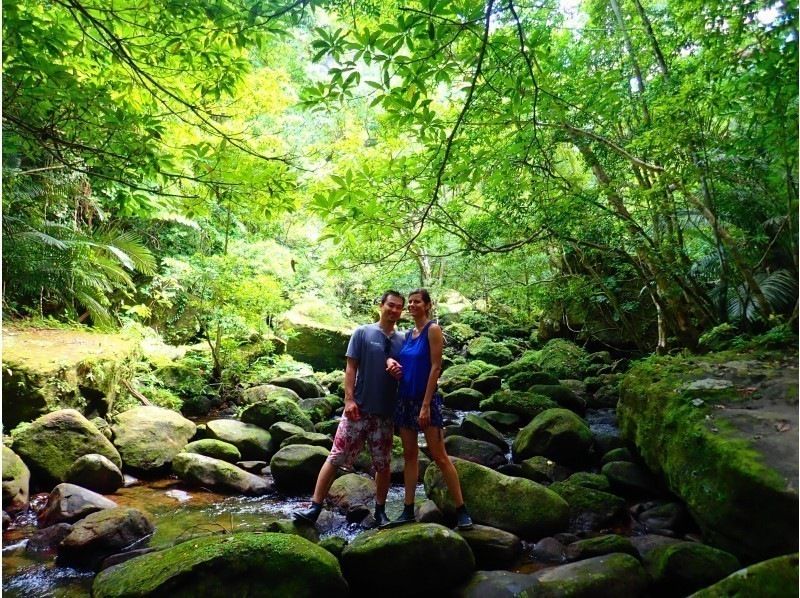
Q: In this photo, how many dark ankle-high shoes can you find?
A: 4